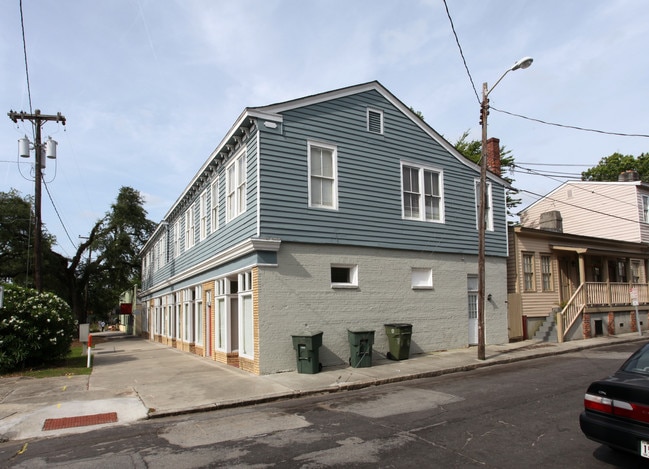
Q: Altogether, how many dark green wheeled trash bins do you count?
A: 3